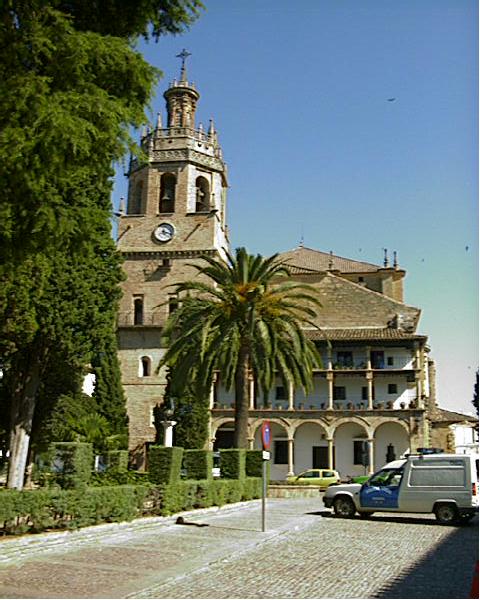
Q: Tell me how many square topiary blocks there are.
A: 6